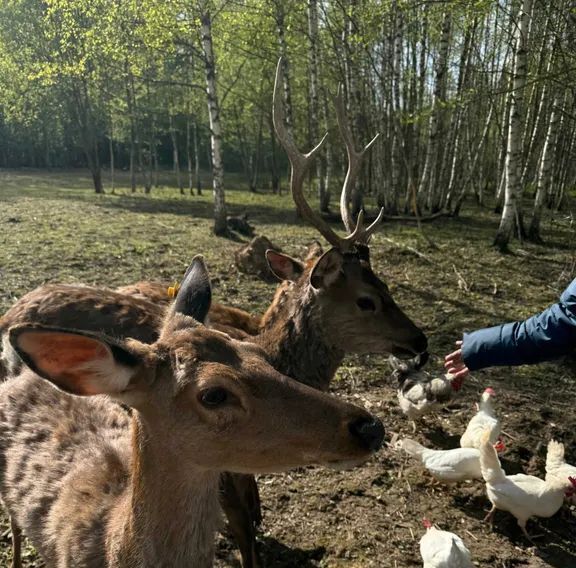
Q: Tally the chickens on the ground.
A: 6